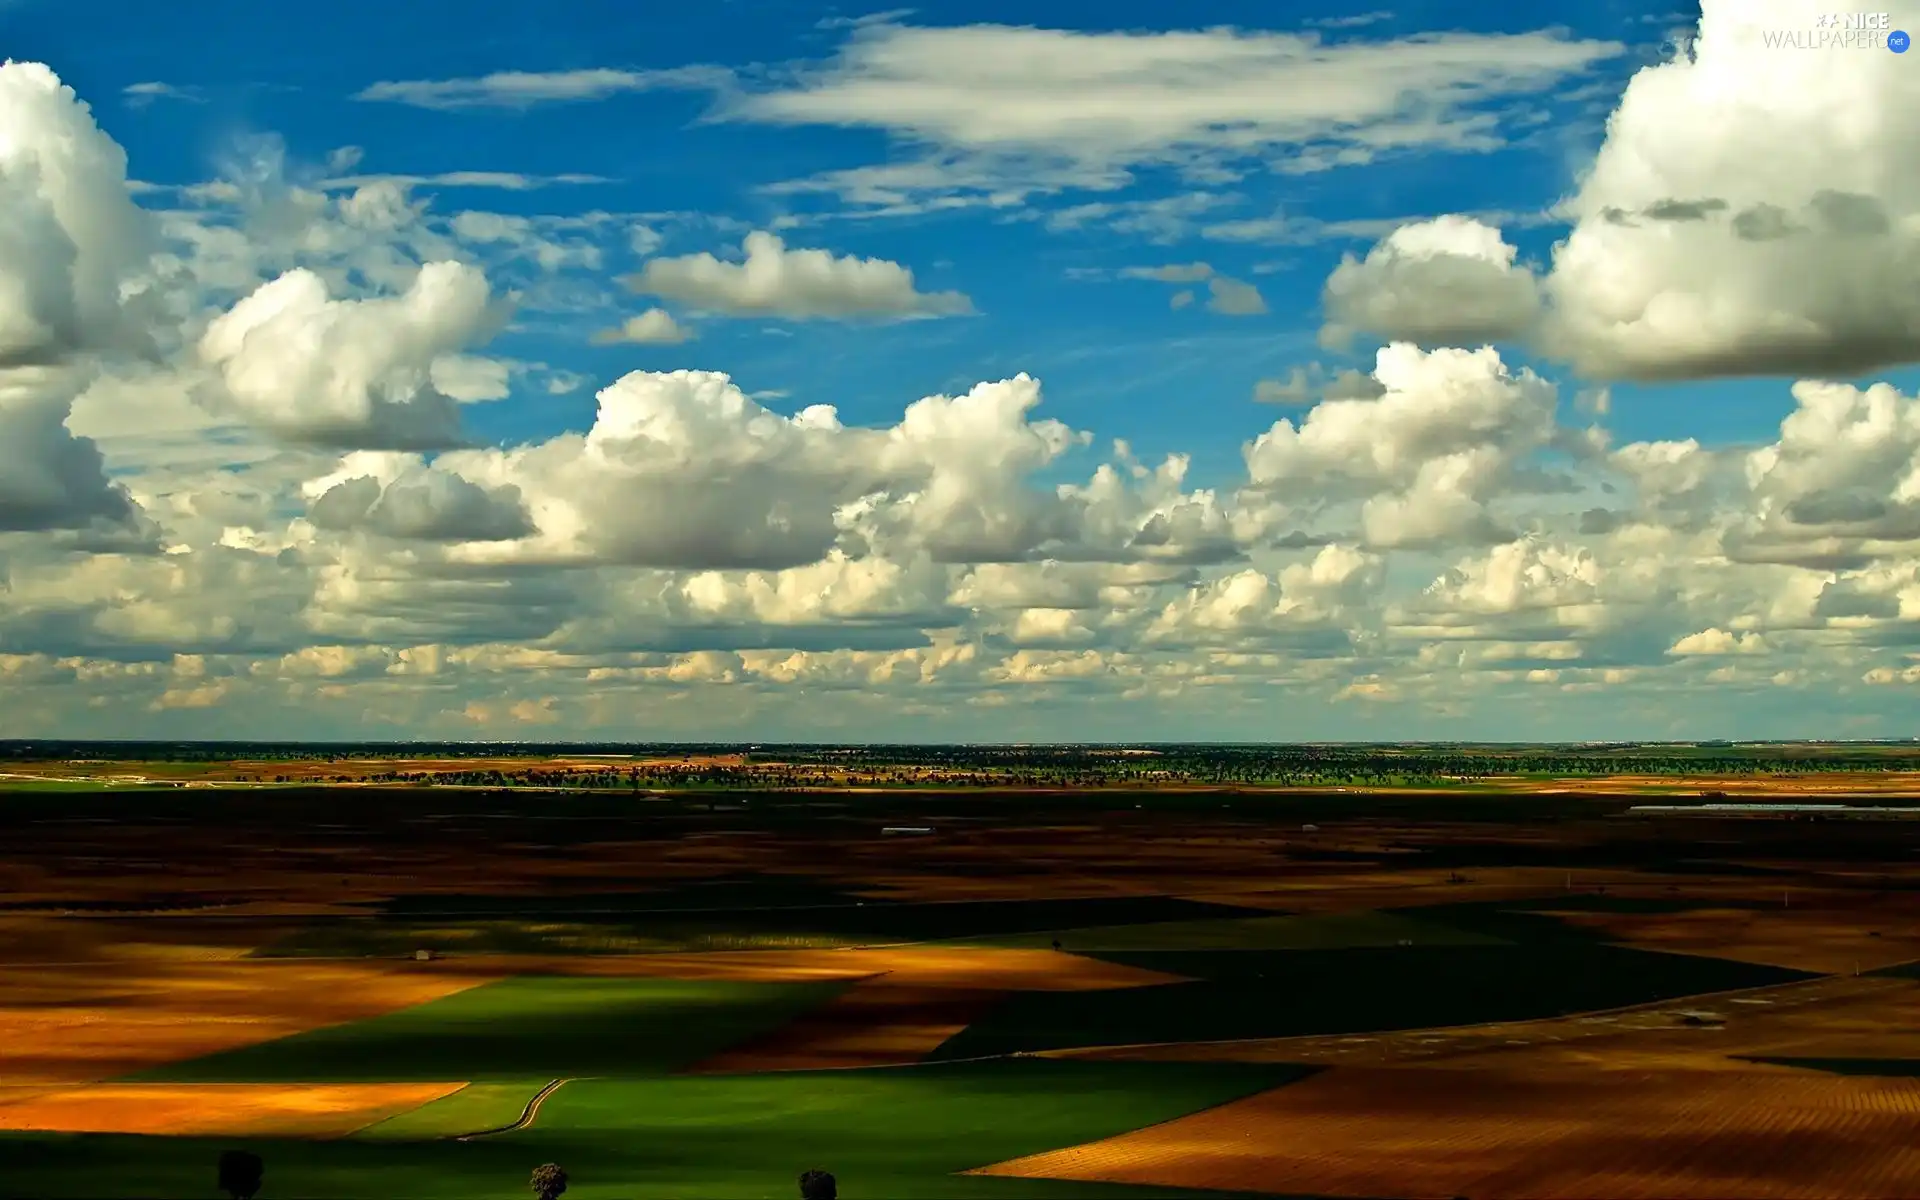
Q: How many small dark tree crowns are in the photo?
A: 3